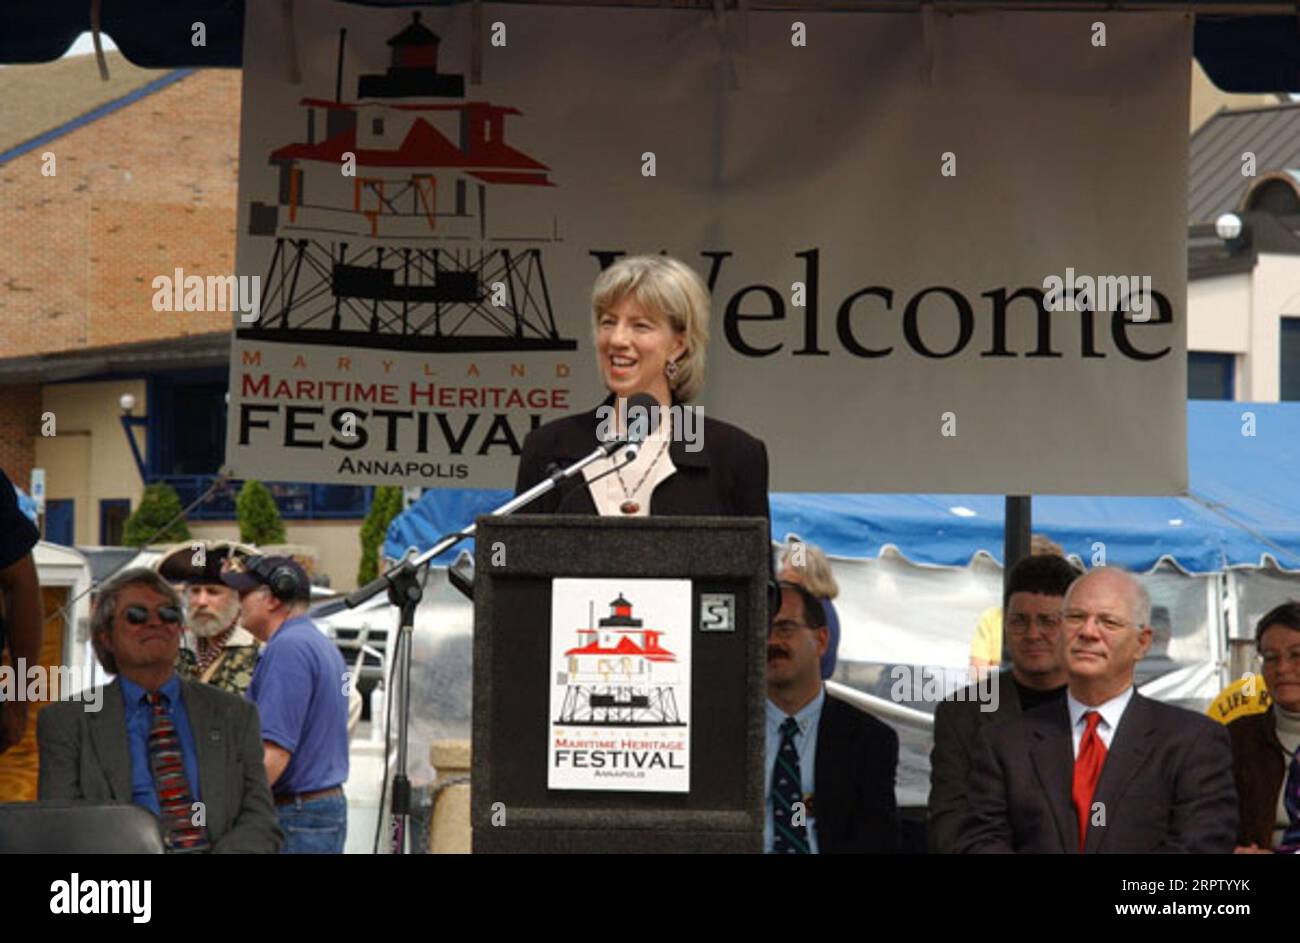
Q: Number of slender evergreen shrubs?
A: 3